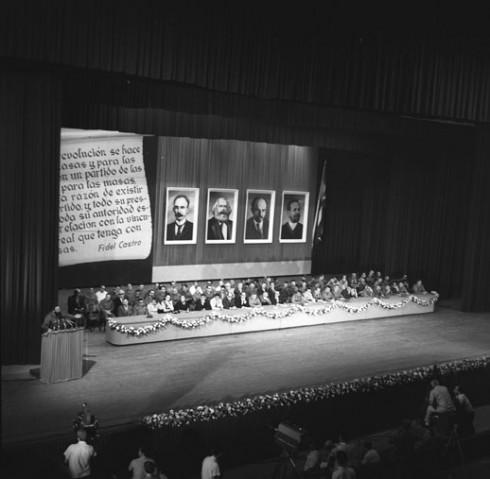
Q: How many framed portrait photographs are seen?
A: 4